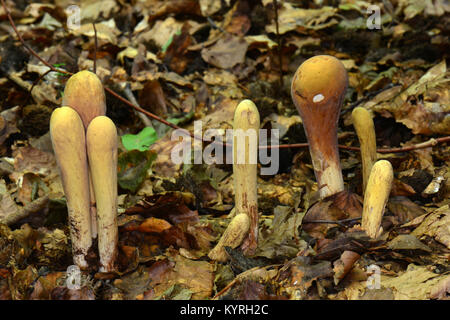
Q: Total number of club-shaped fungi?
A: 8